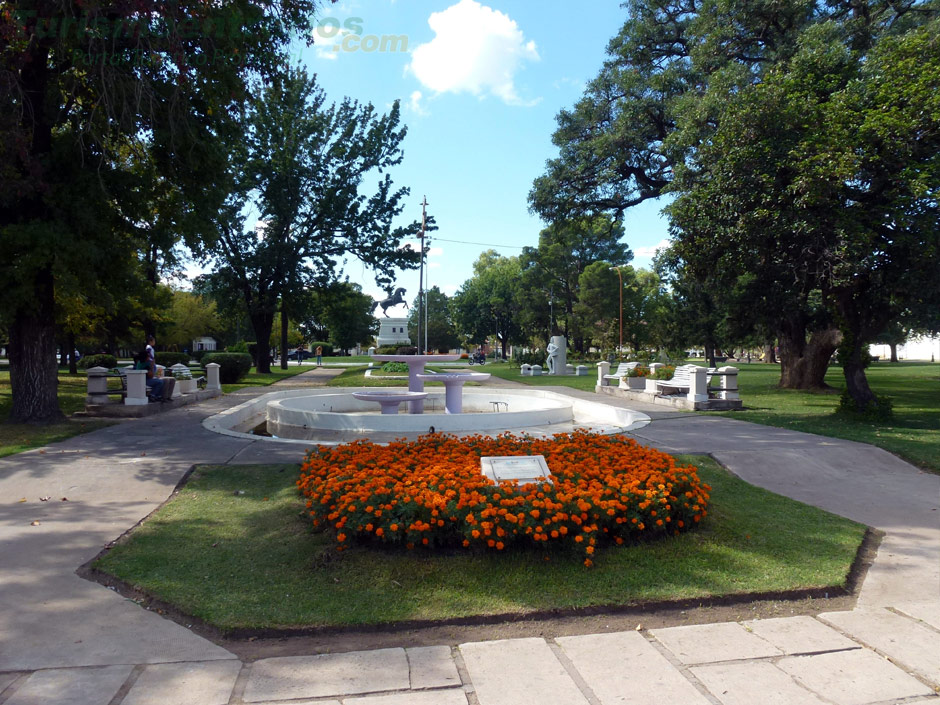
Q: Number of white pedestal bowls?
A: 3